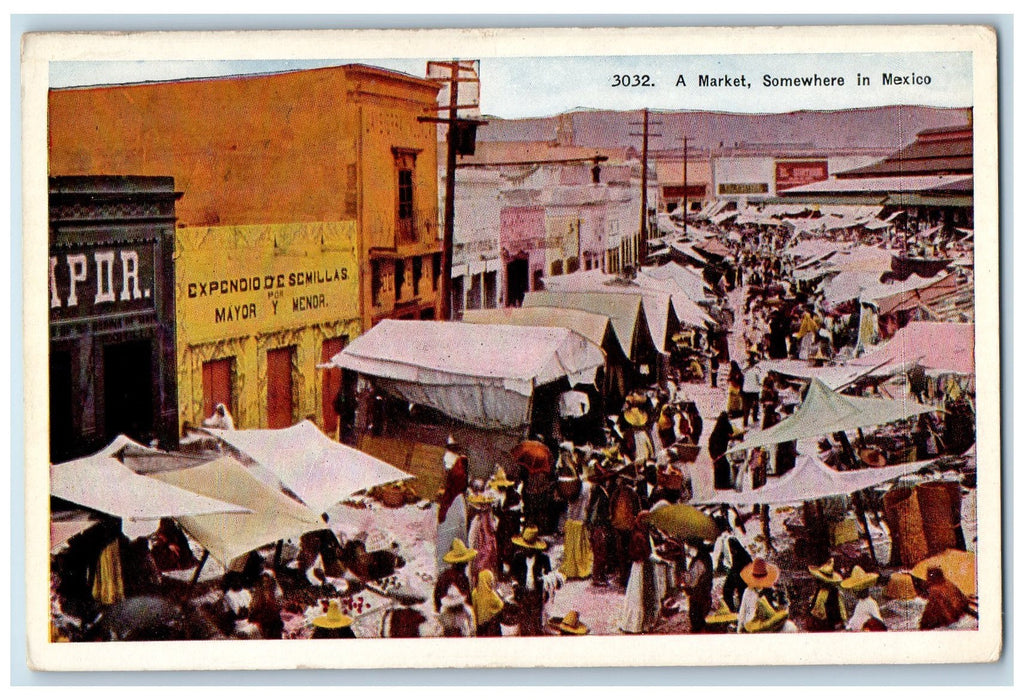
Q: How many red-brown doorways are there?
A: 3